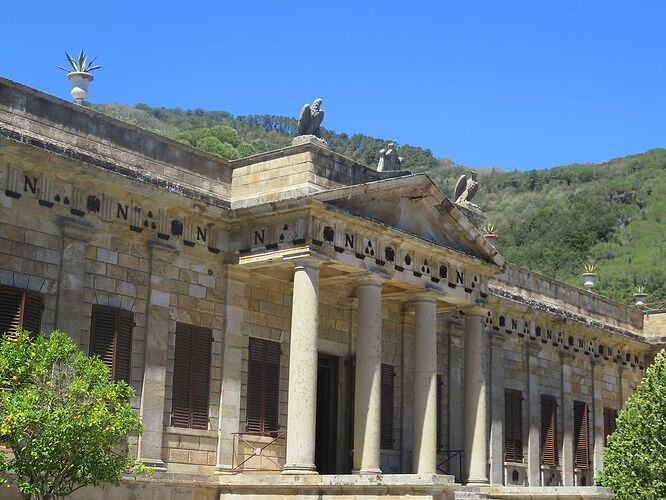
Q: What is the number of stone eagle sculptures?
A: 3